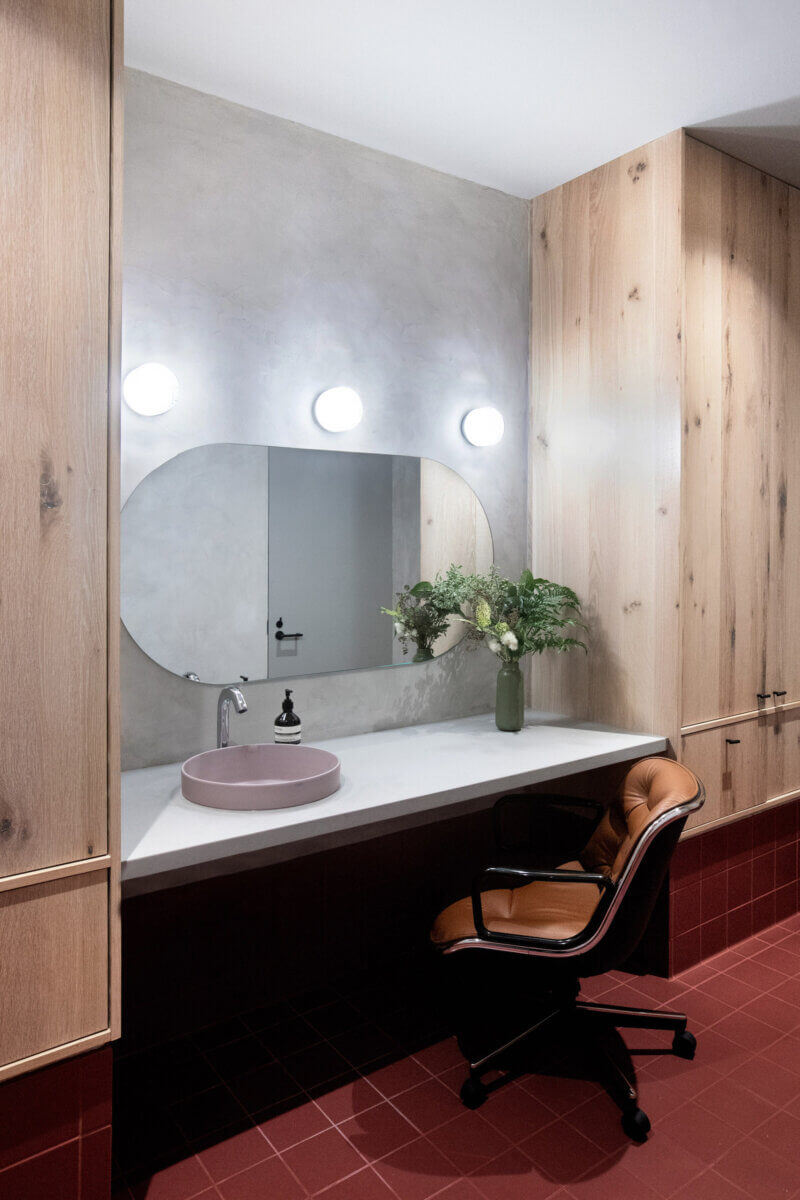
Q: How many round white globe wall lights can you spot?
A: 3